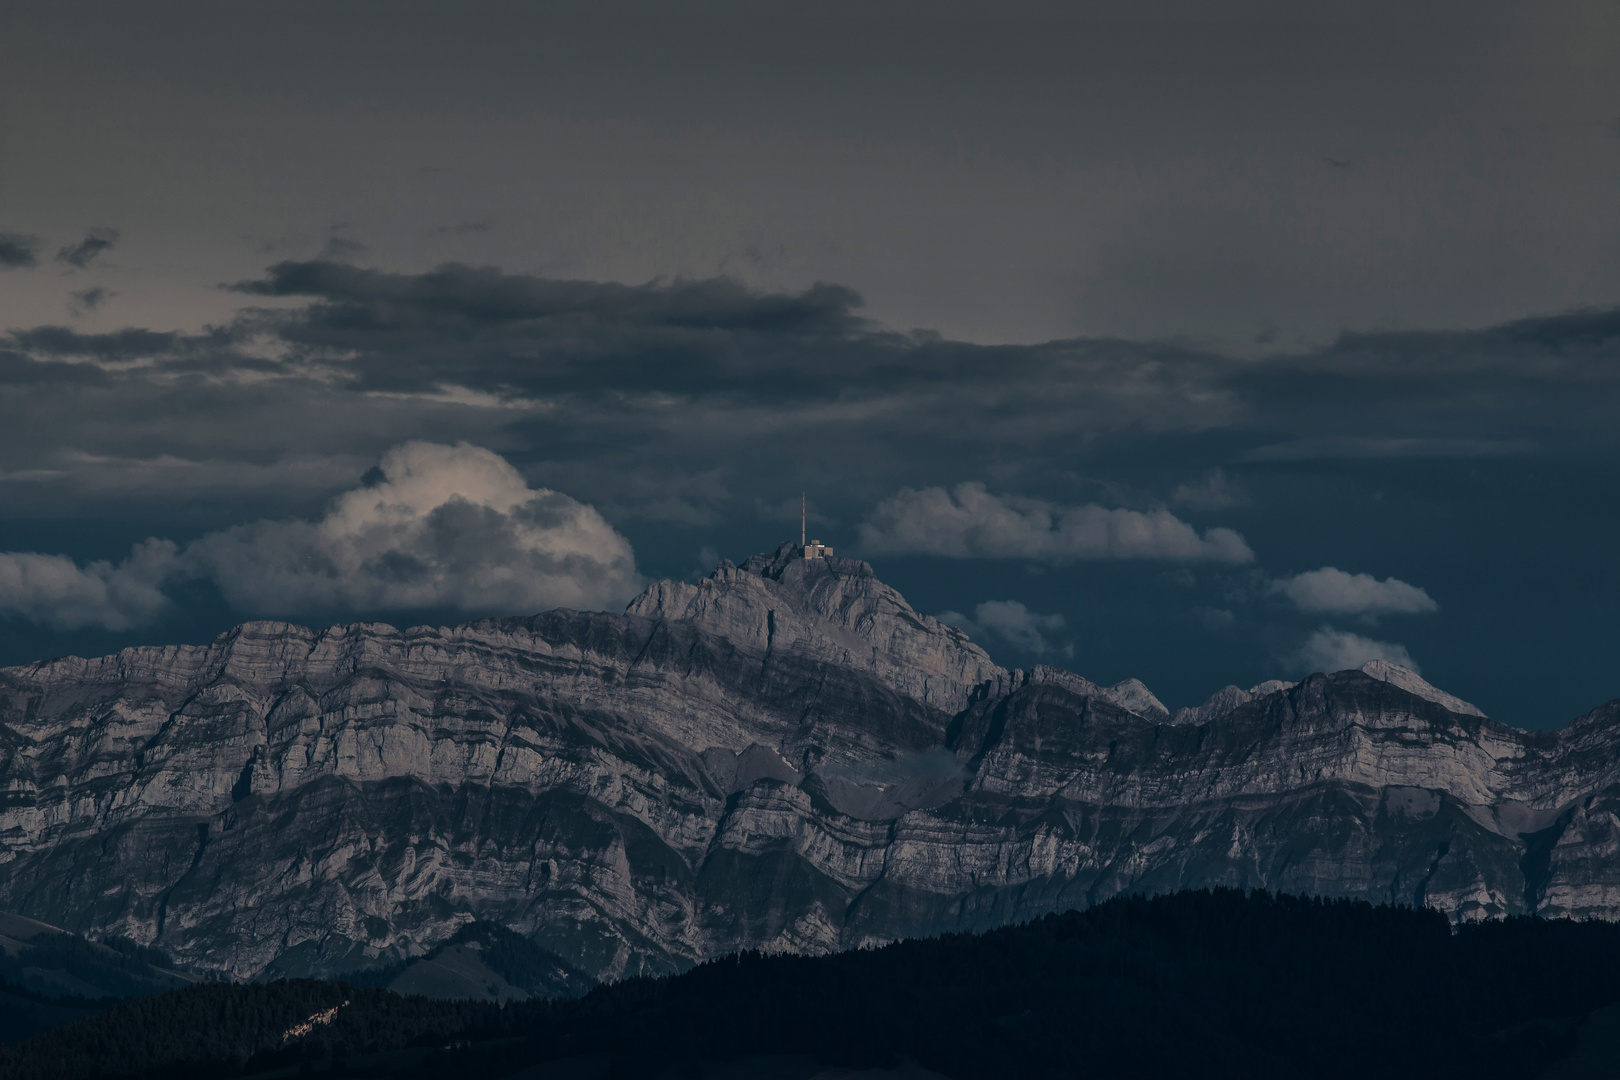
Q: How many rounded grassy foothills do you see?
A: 2